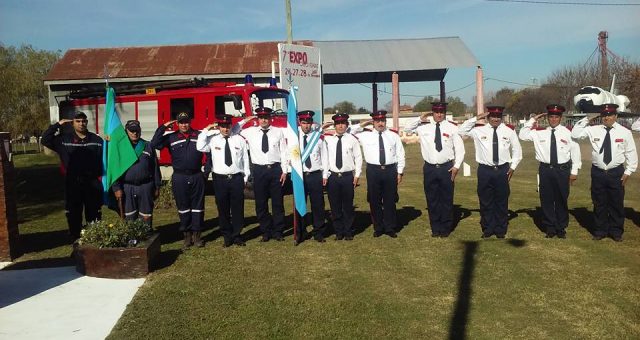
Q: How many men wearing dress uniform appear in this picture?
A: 9